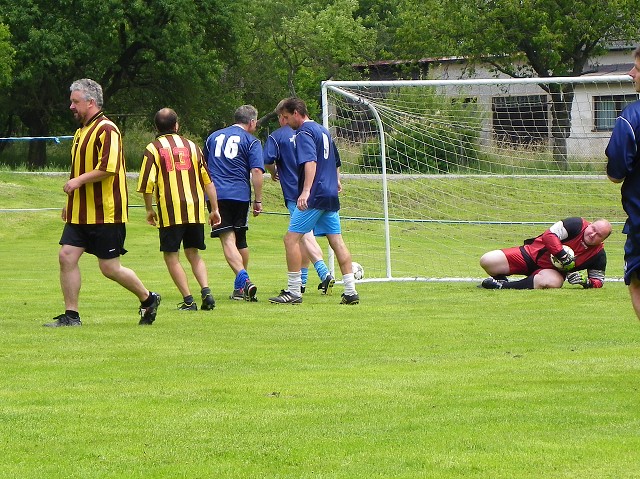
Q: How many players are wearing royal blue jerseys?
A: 4